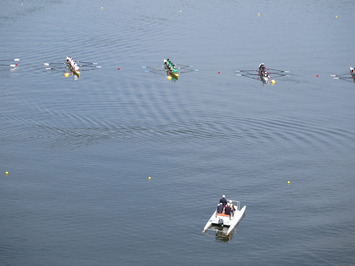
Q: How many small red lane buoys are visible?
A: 4